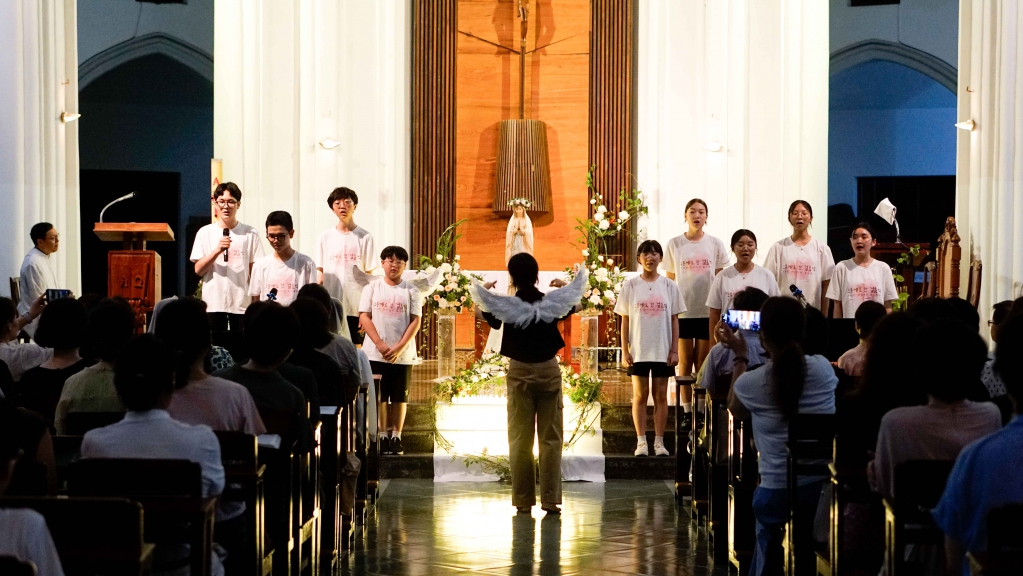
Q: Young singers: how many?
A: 9